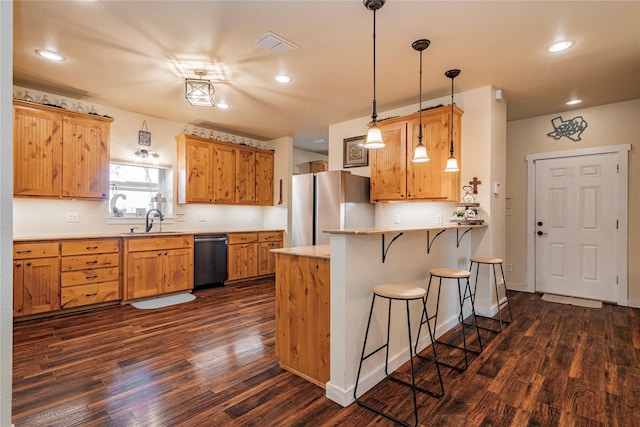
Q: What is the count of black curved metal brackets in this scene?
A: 3